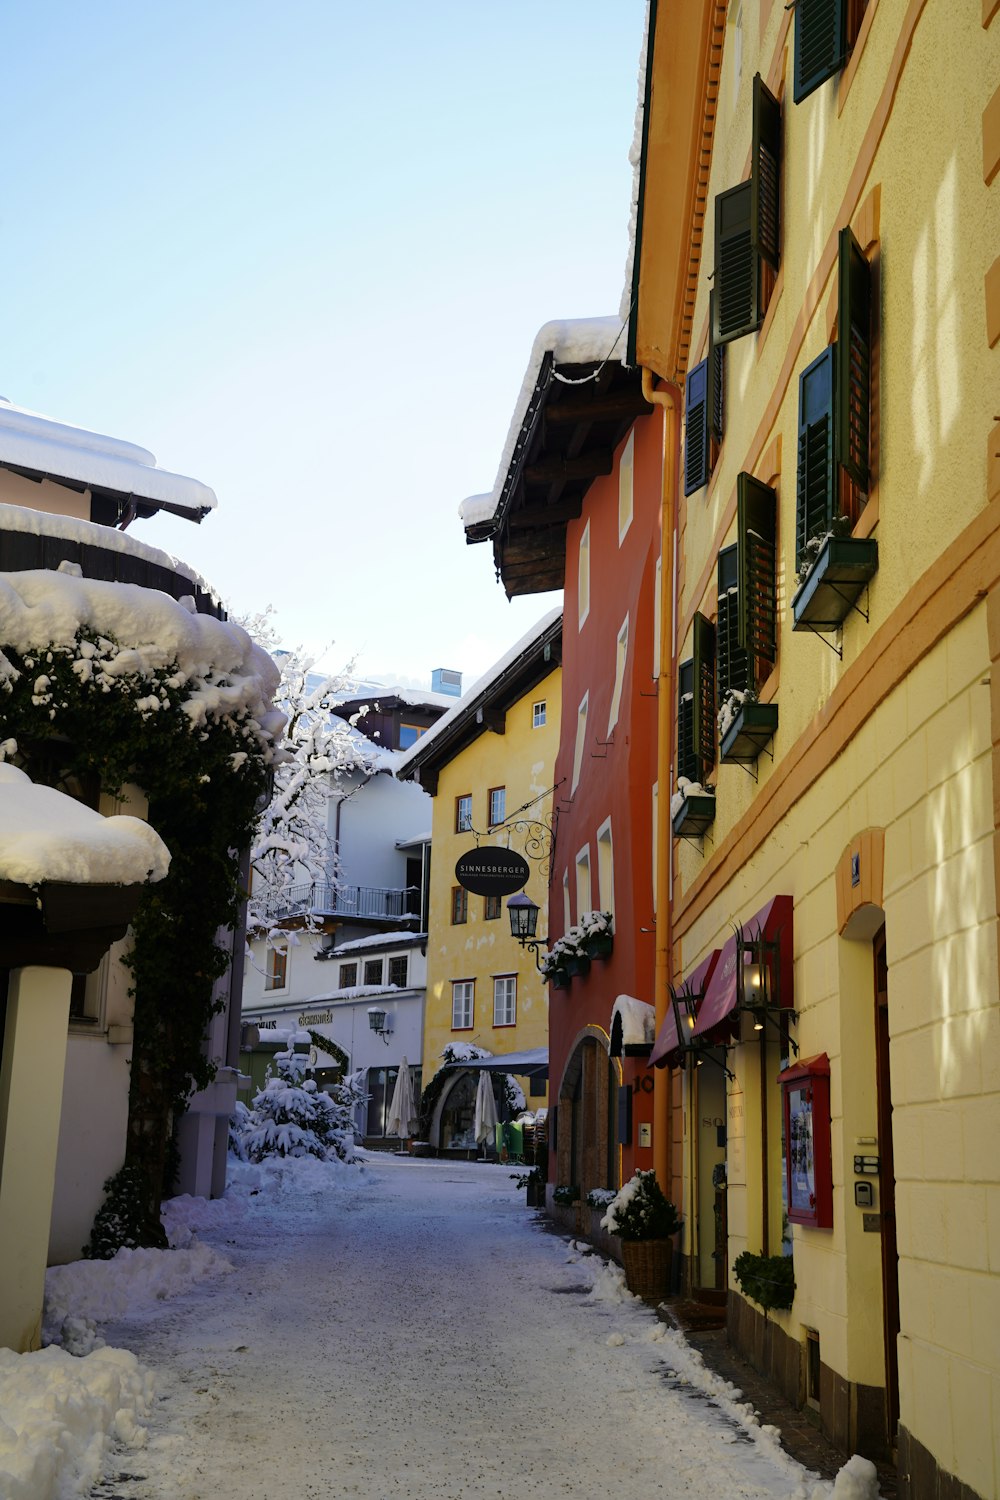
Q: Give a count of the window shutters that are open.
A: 11